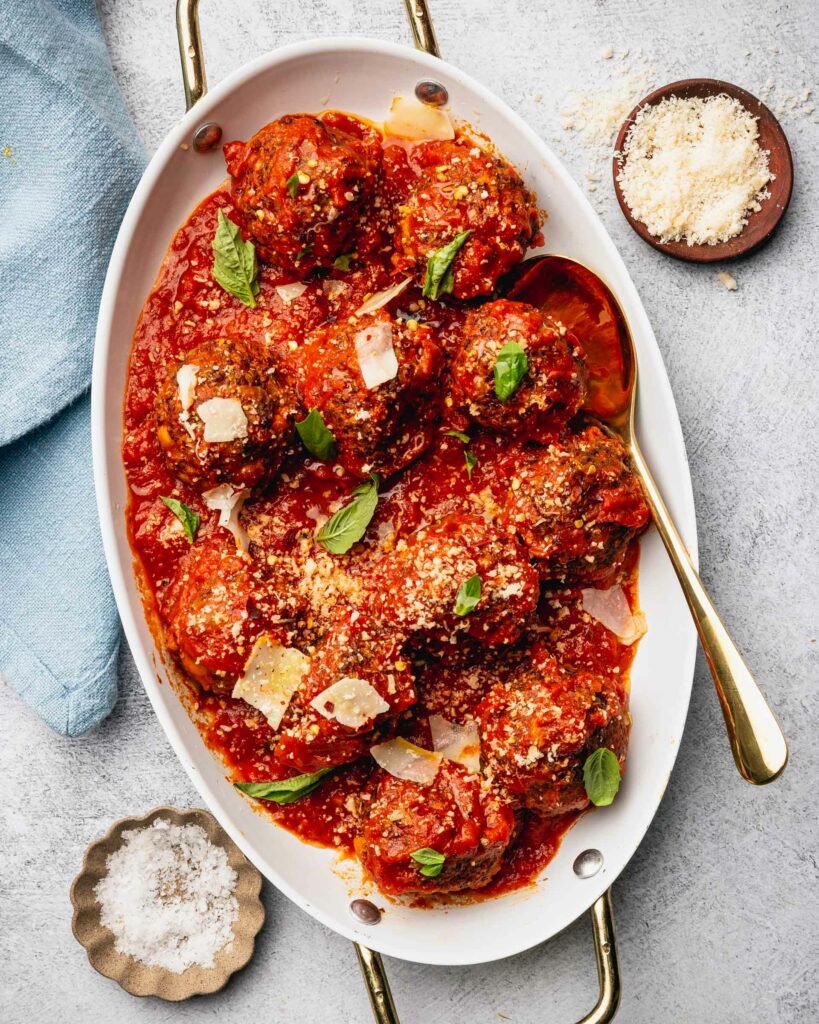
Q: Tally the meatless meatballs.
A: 11